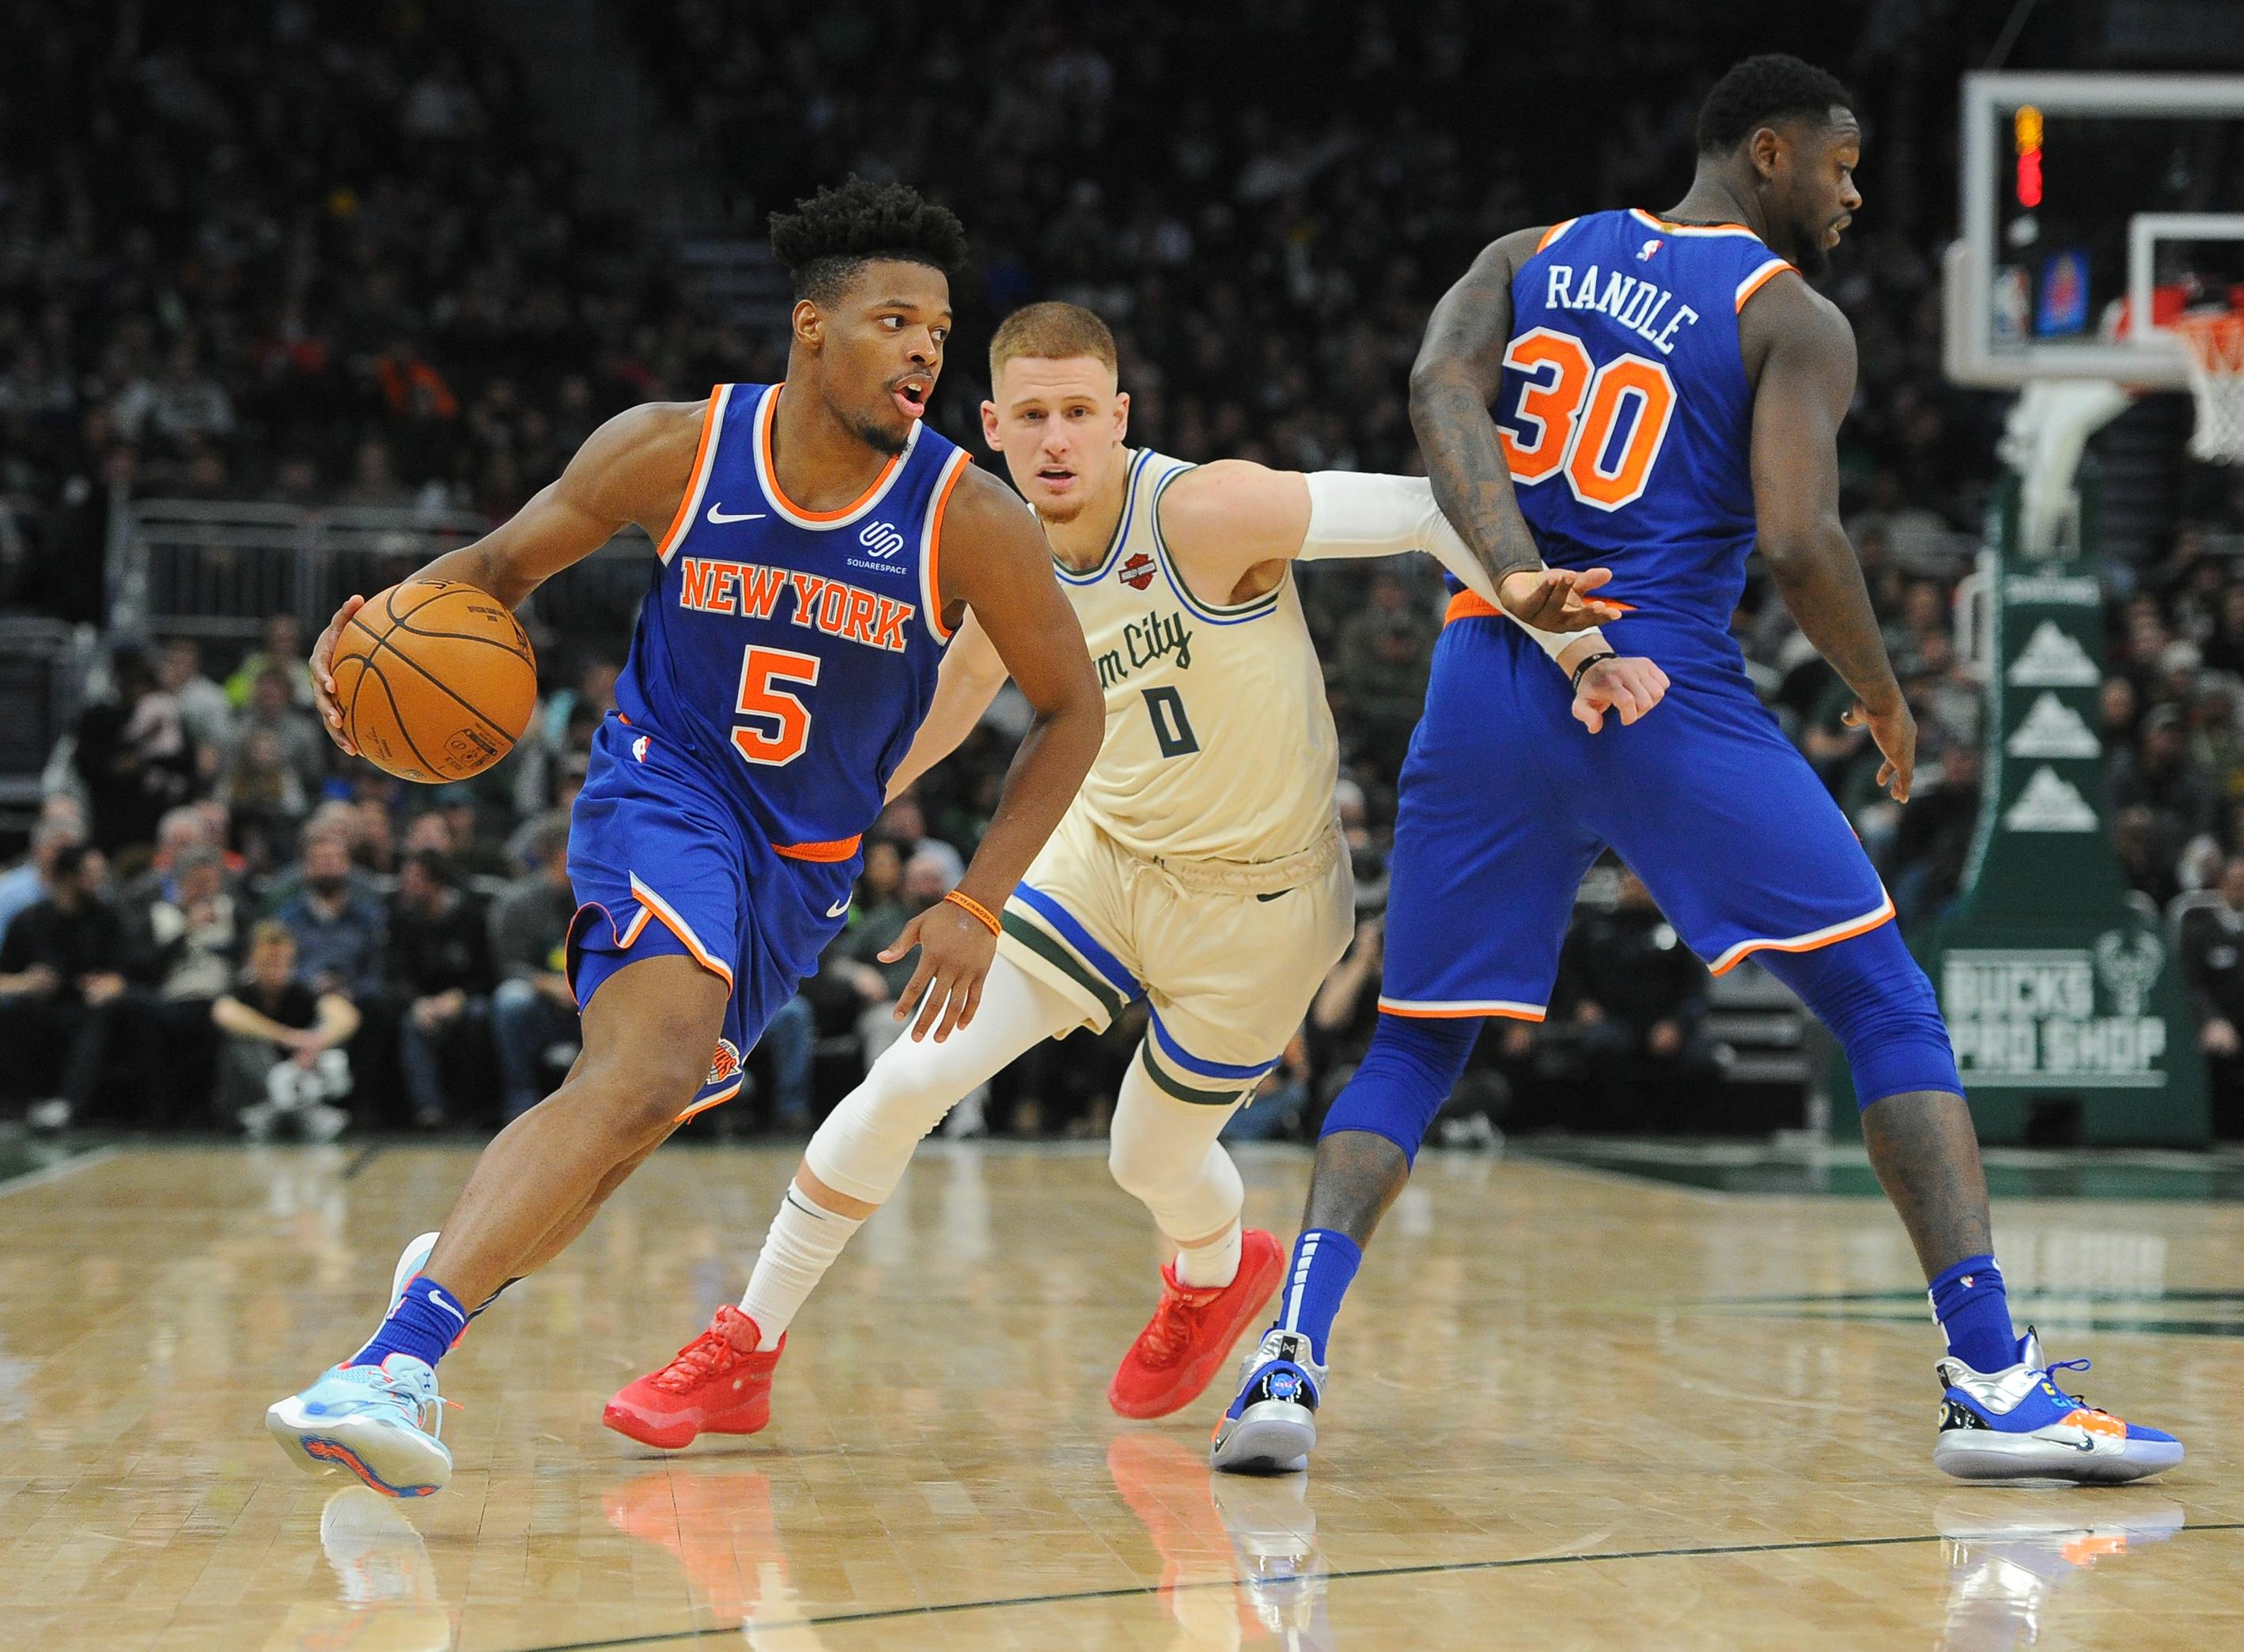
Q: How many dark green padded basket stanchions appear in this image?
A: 1